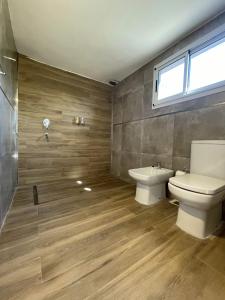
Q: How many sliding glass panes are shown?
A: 2